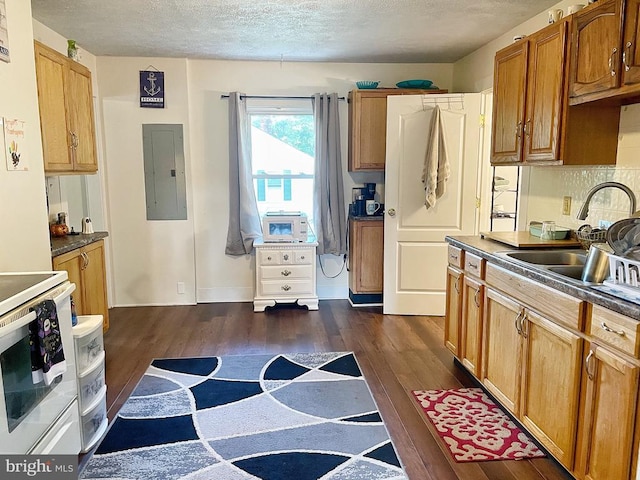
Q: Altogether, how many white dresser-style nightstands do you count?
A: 1